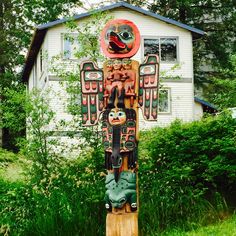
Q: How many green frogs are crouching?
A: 1